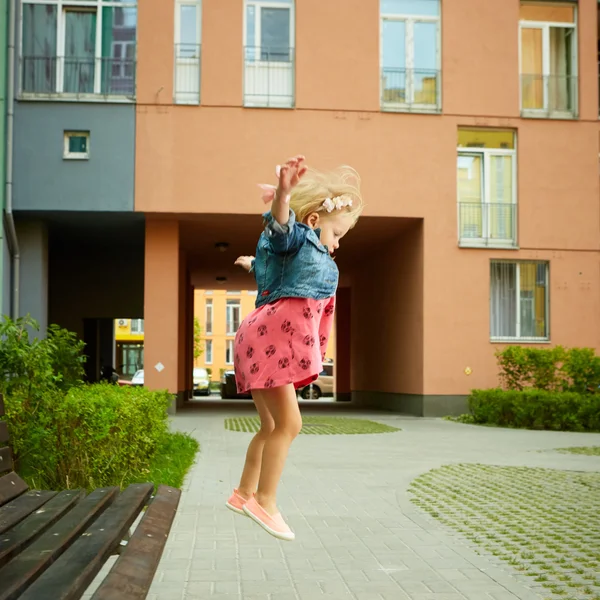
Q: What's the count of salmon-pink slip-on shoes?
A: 2